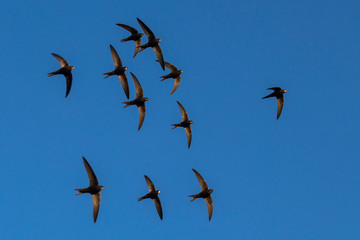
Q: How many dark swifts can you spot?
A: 11